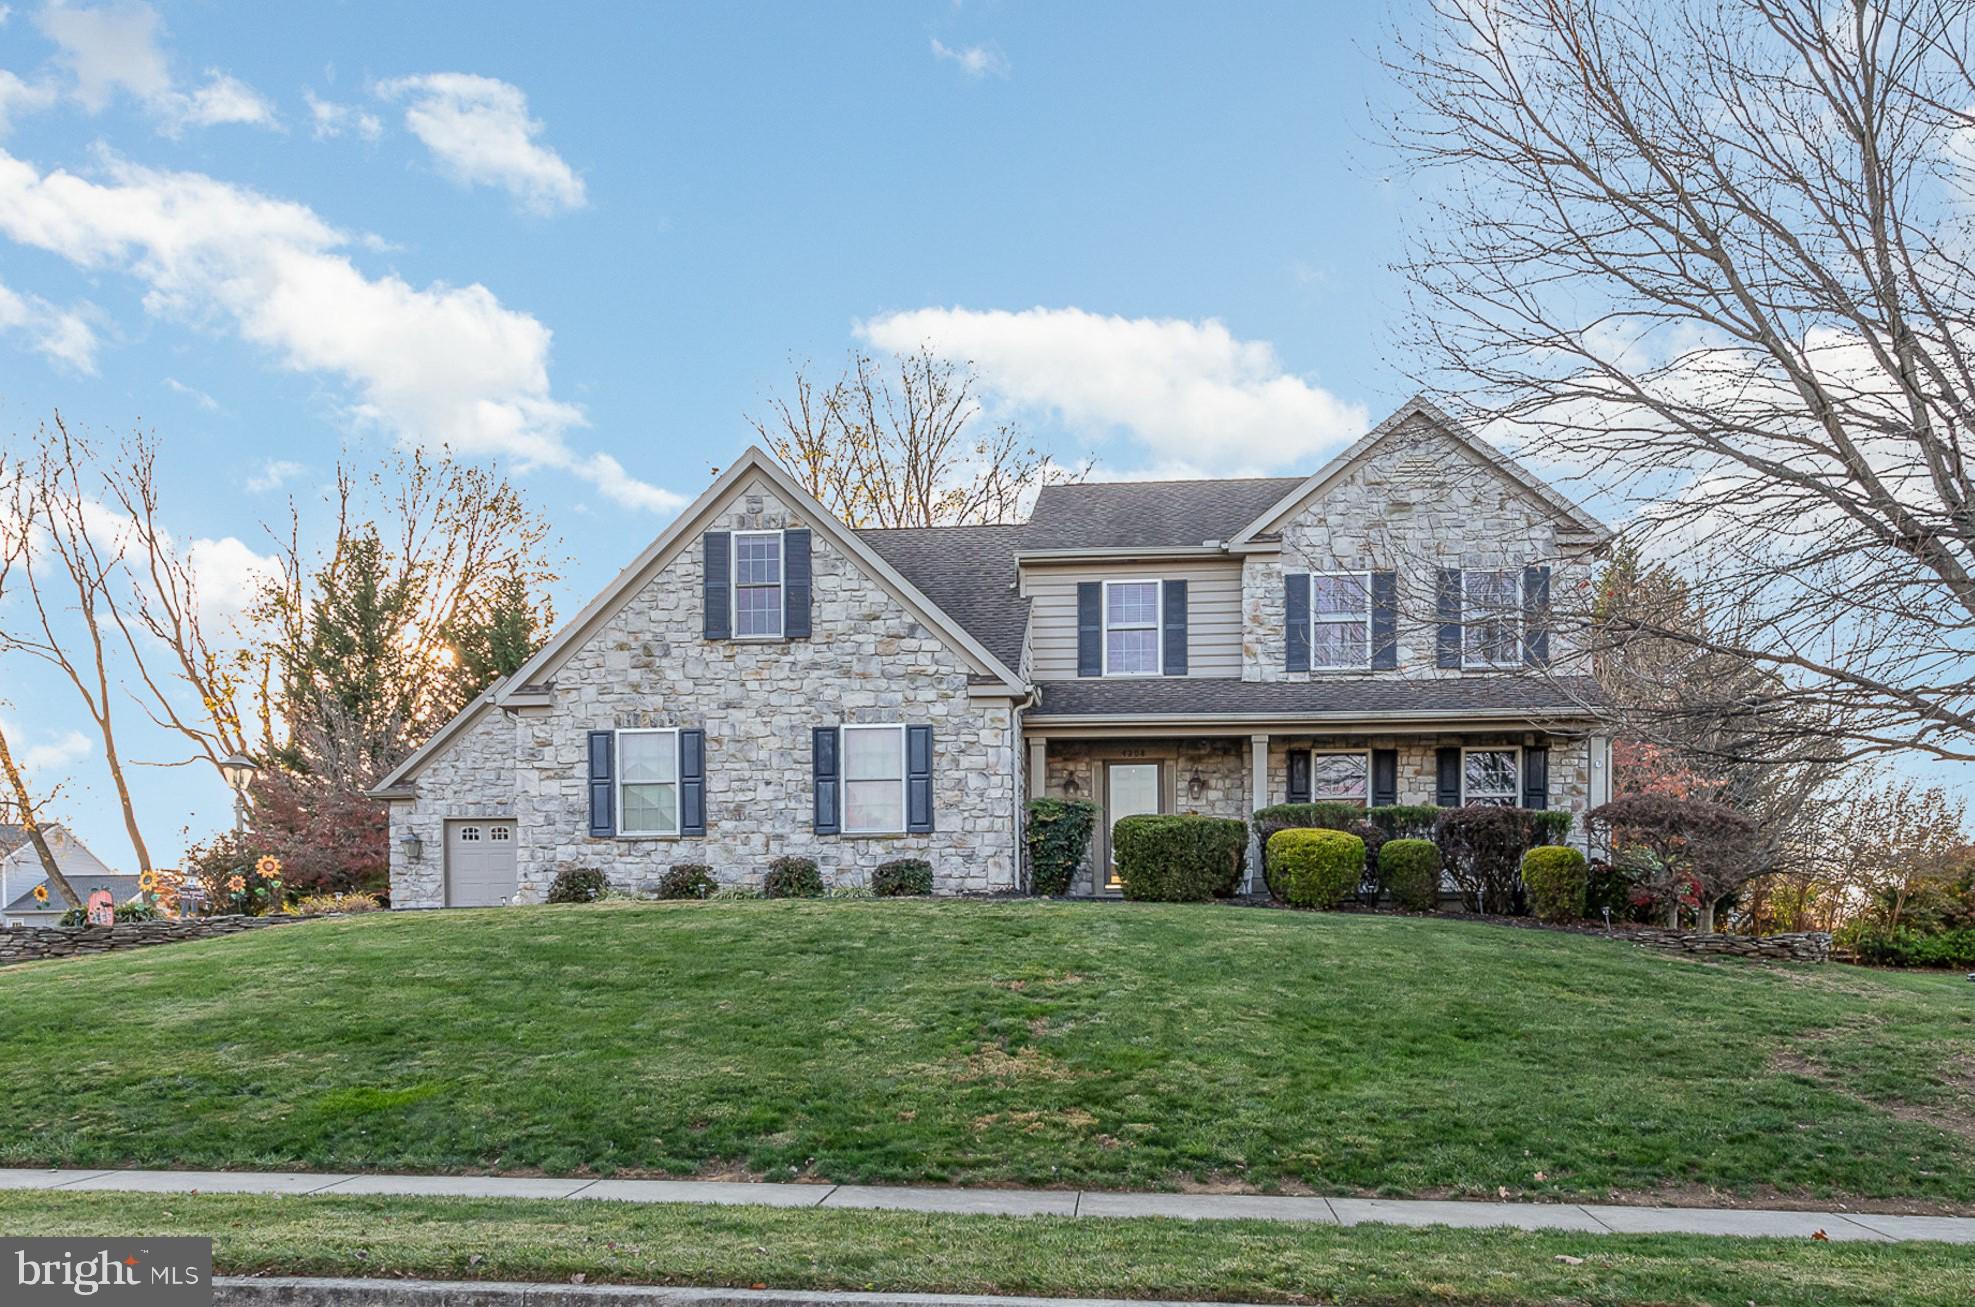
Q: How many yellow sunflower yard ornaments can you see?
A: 4